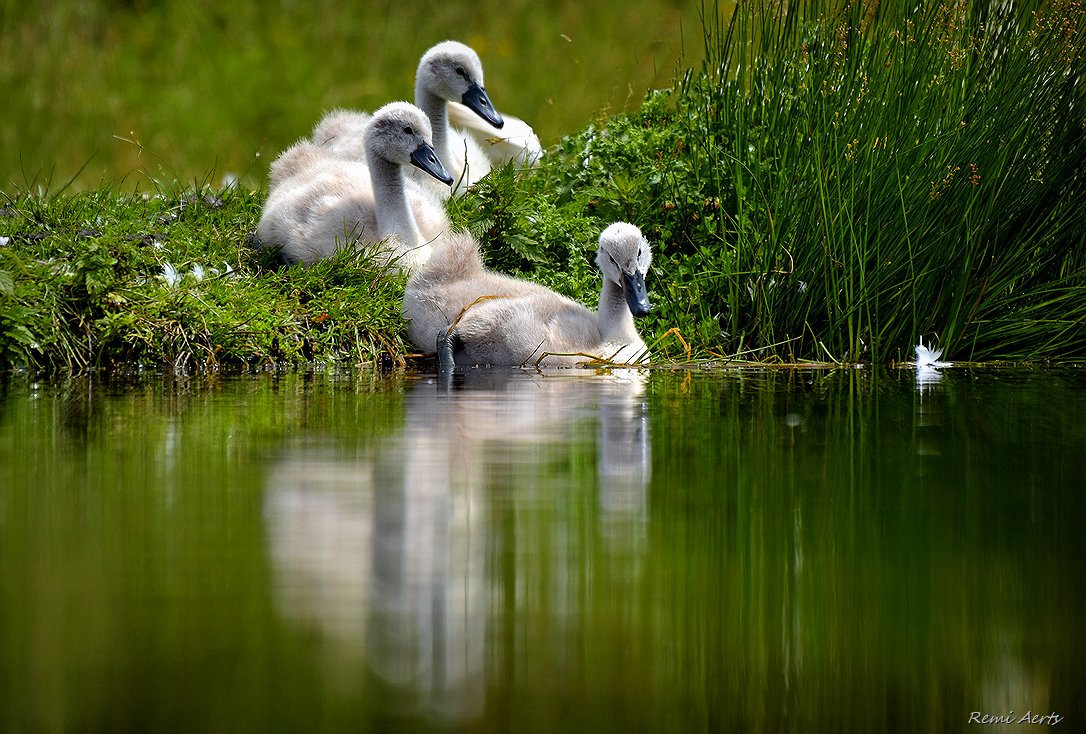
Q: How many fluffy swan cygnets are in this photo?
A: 3